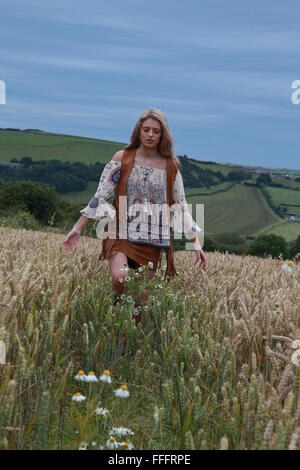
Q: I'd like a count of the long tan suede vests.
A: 1